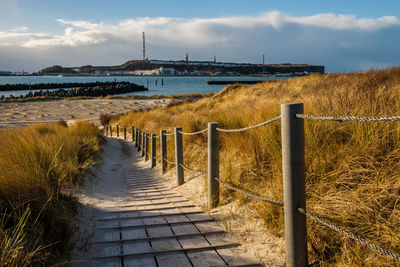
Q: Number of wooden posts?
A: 14